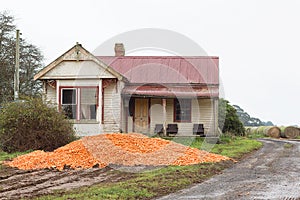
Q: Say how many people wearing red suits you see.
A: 0